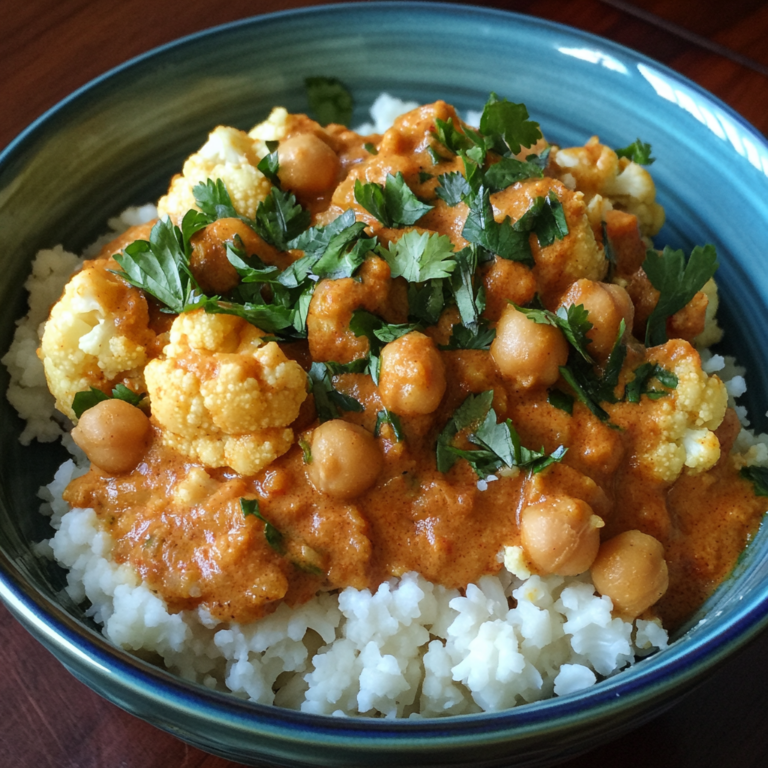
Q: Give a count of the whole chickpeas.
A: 8